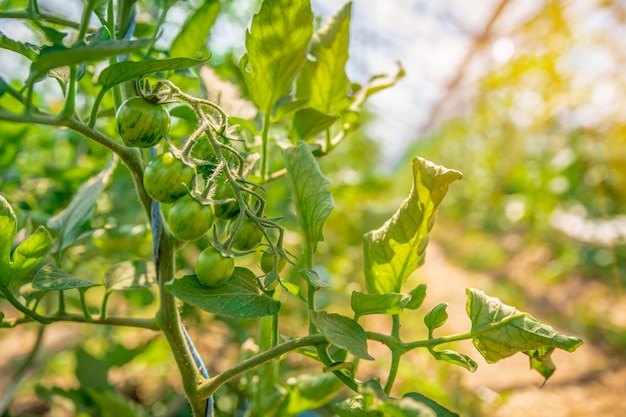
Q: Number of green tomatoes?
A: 8